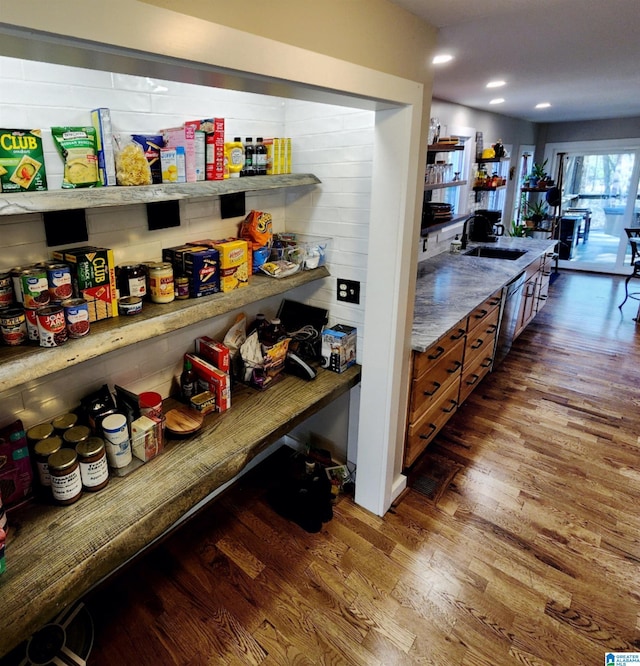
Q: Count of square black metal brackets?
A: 3